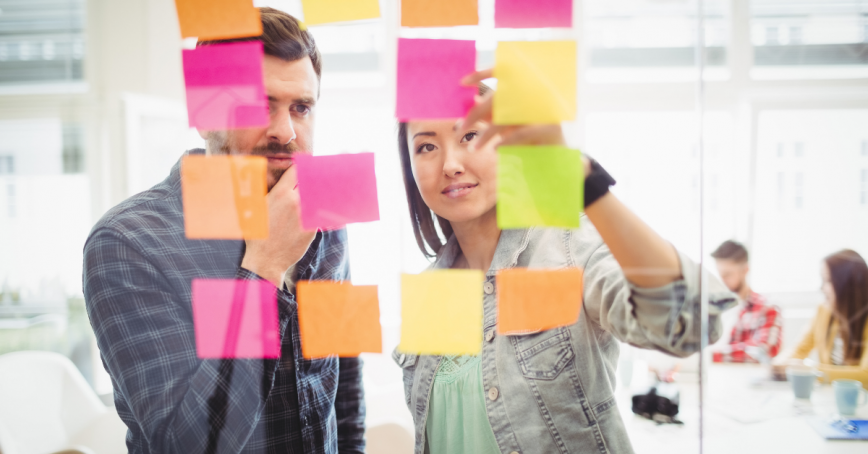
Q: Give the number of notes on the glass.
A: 14